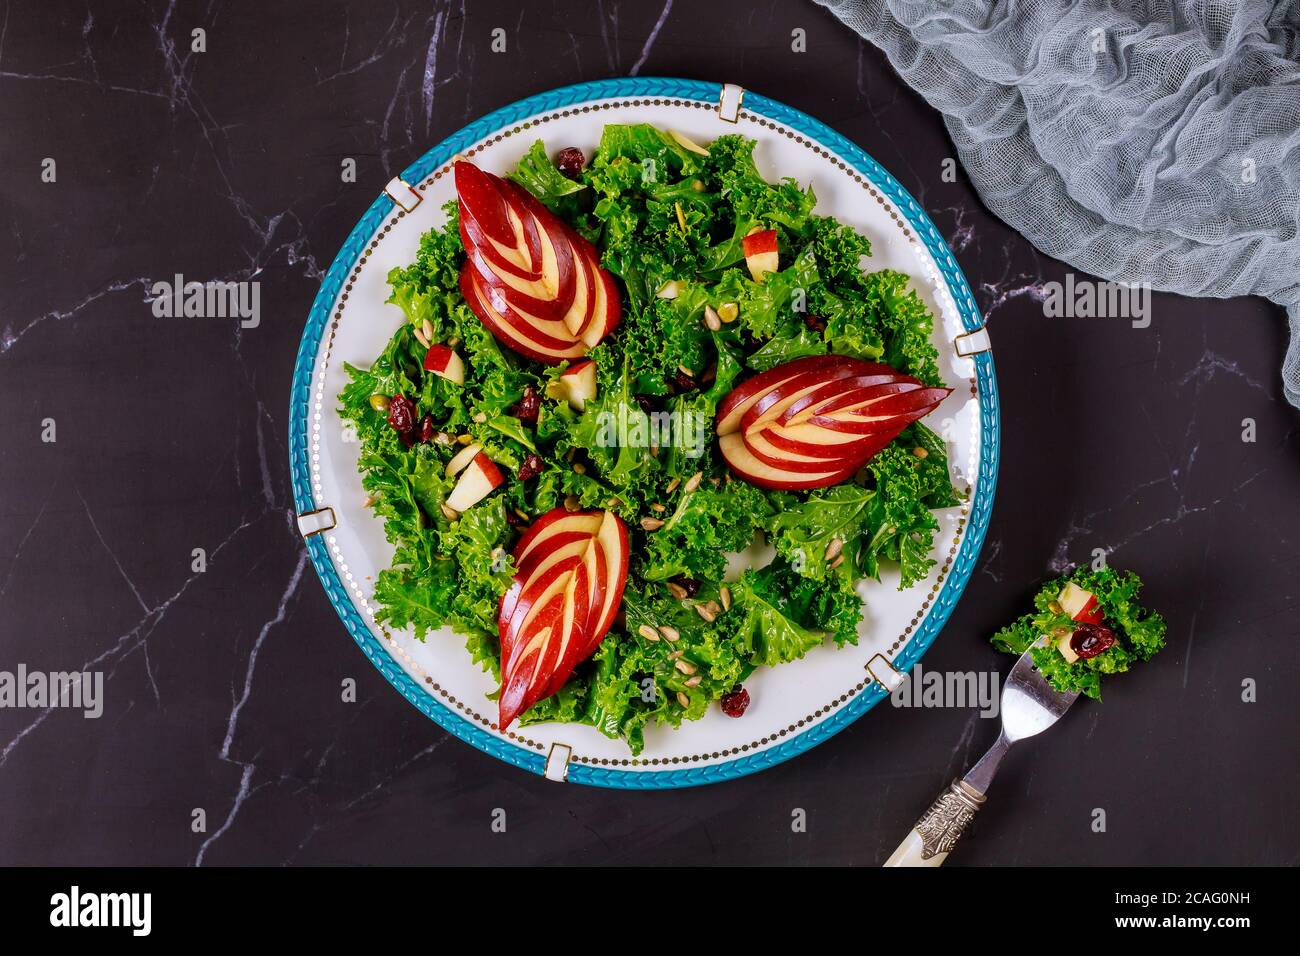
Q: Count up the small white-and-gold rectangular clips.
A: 6